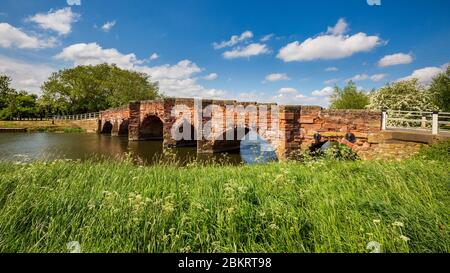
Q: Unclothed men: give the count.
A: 0